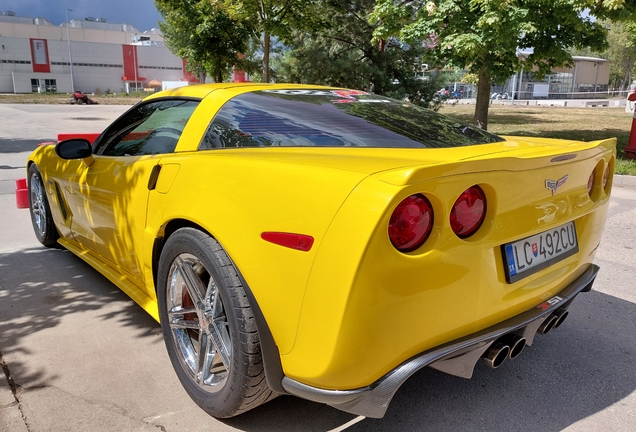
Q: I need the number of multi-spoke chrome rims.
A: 2